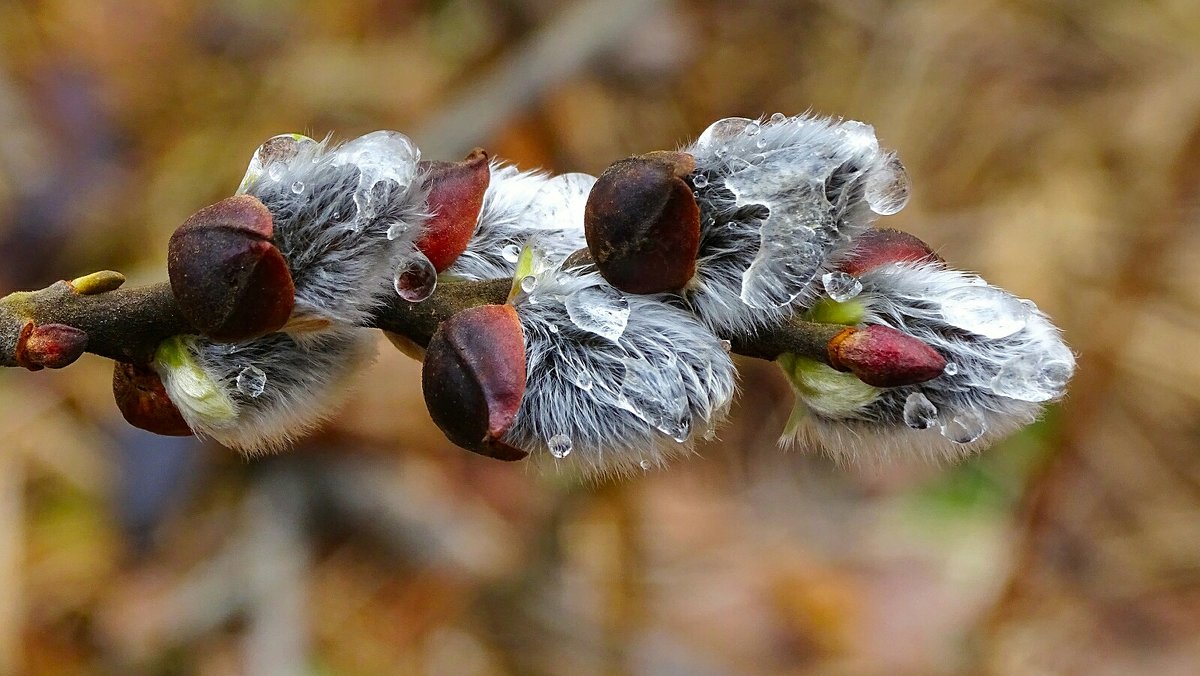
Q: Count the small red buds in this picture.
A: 2